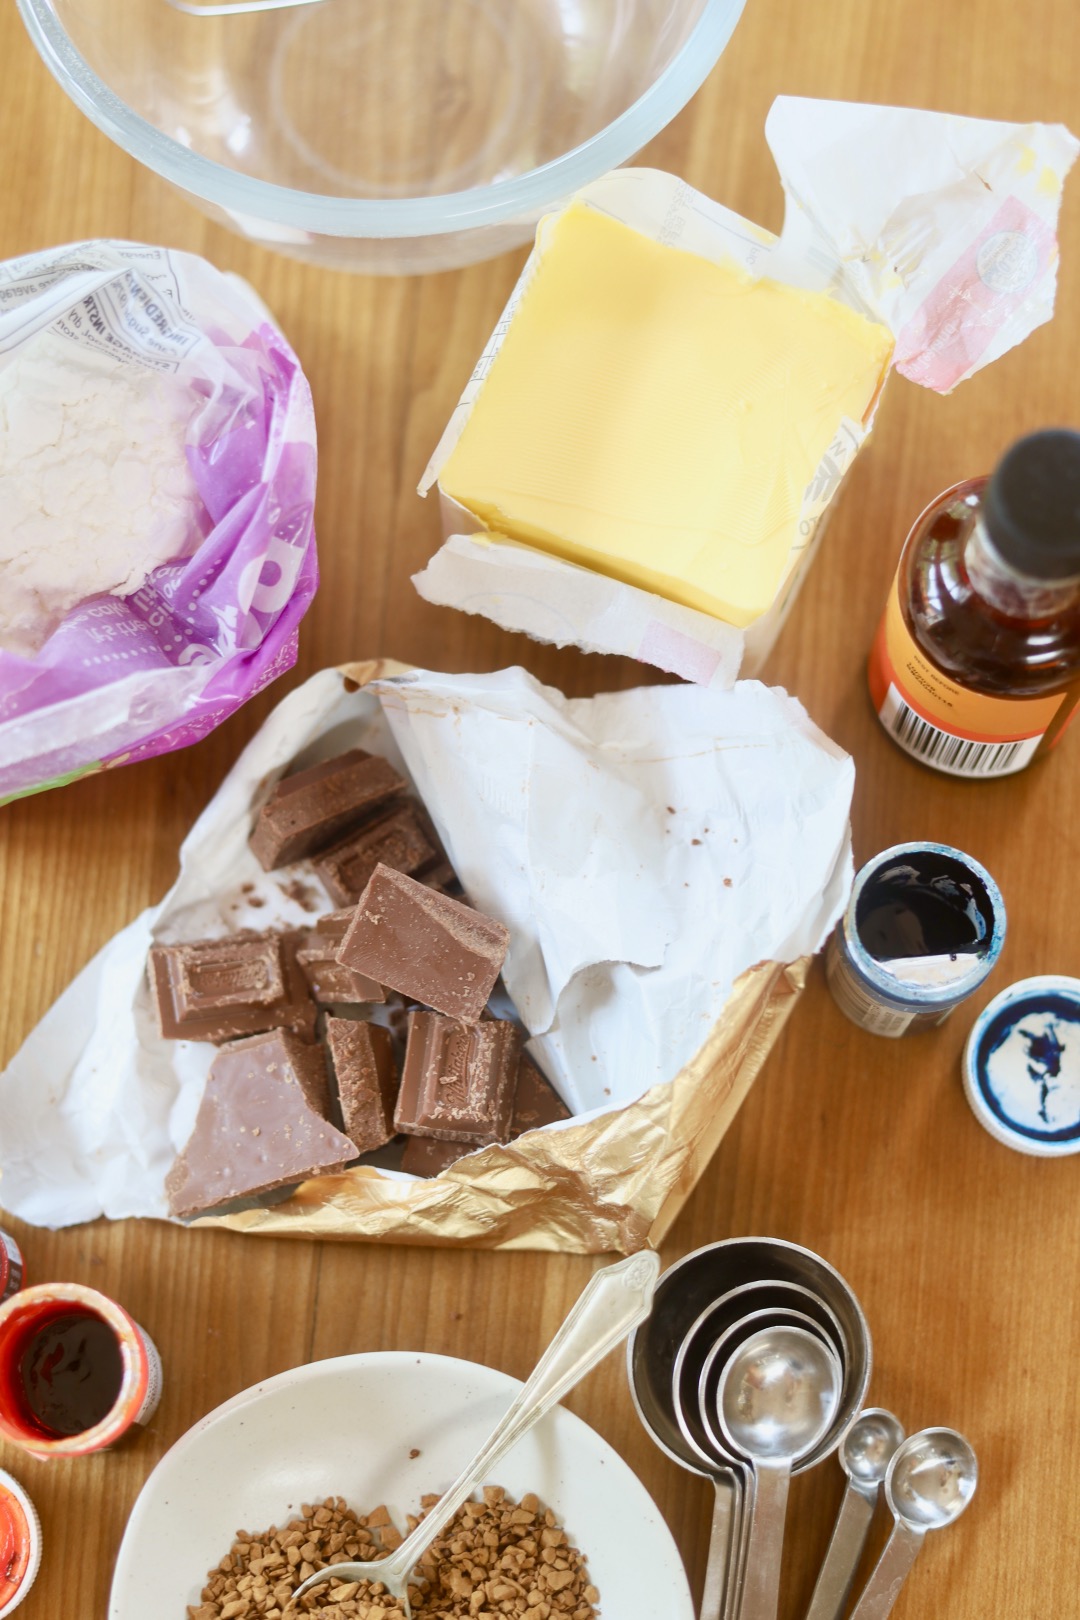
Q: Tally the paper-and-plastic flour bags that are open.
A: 1